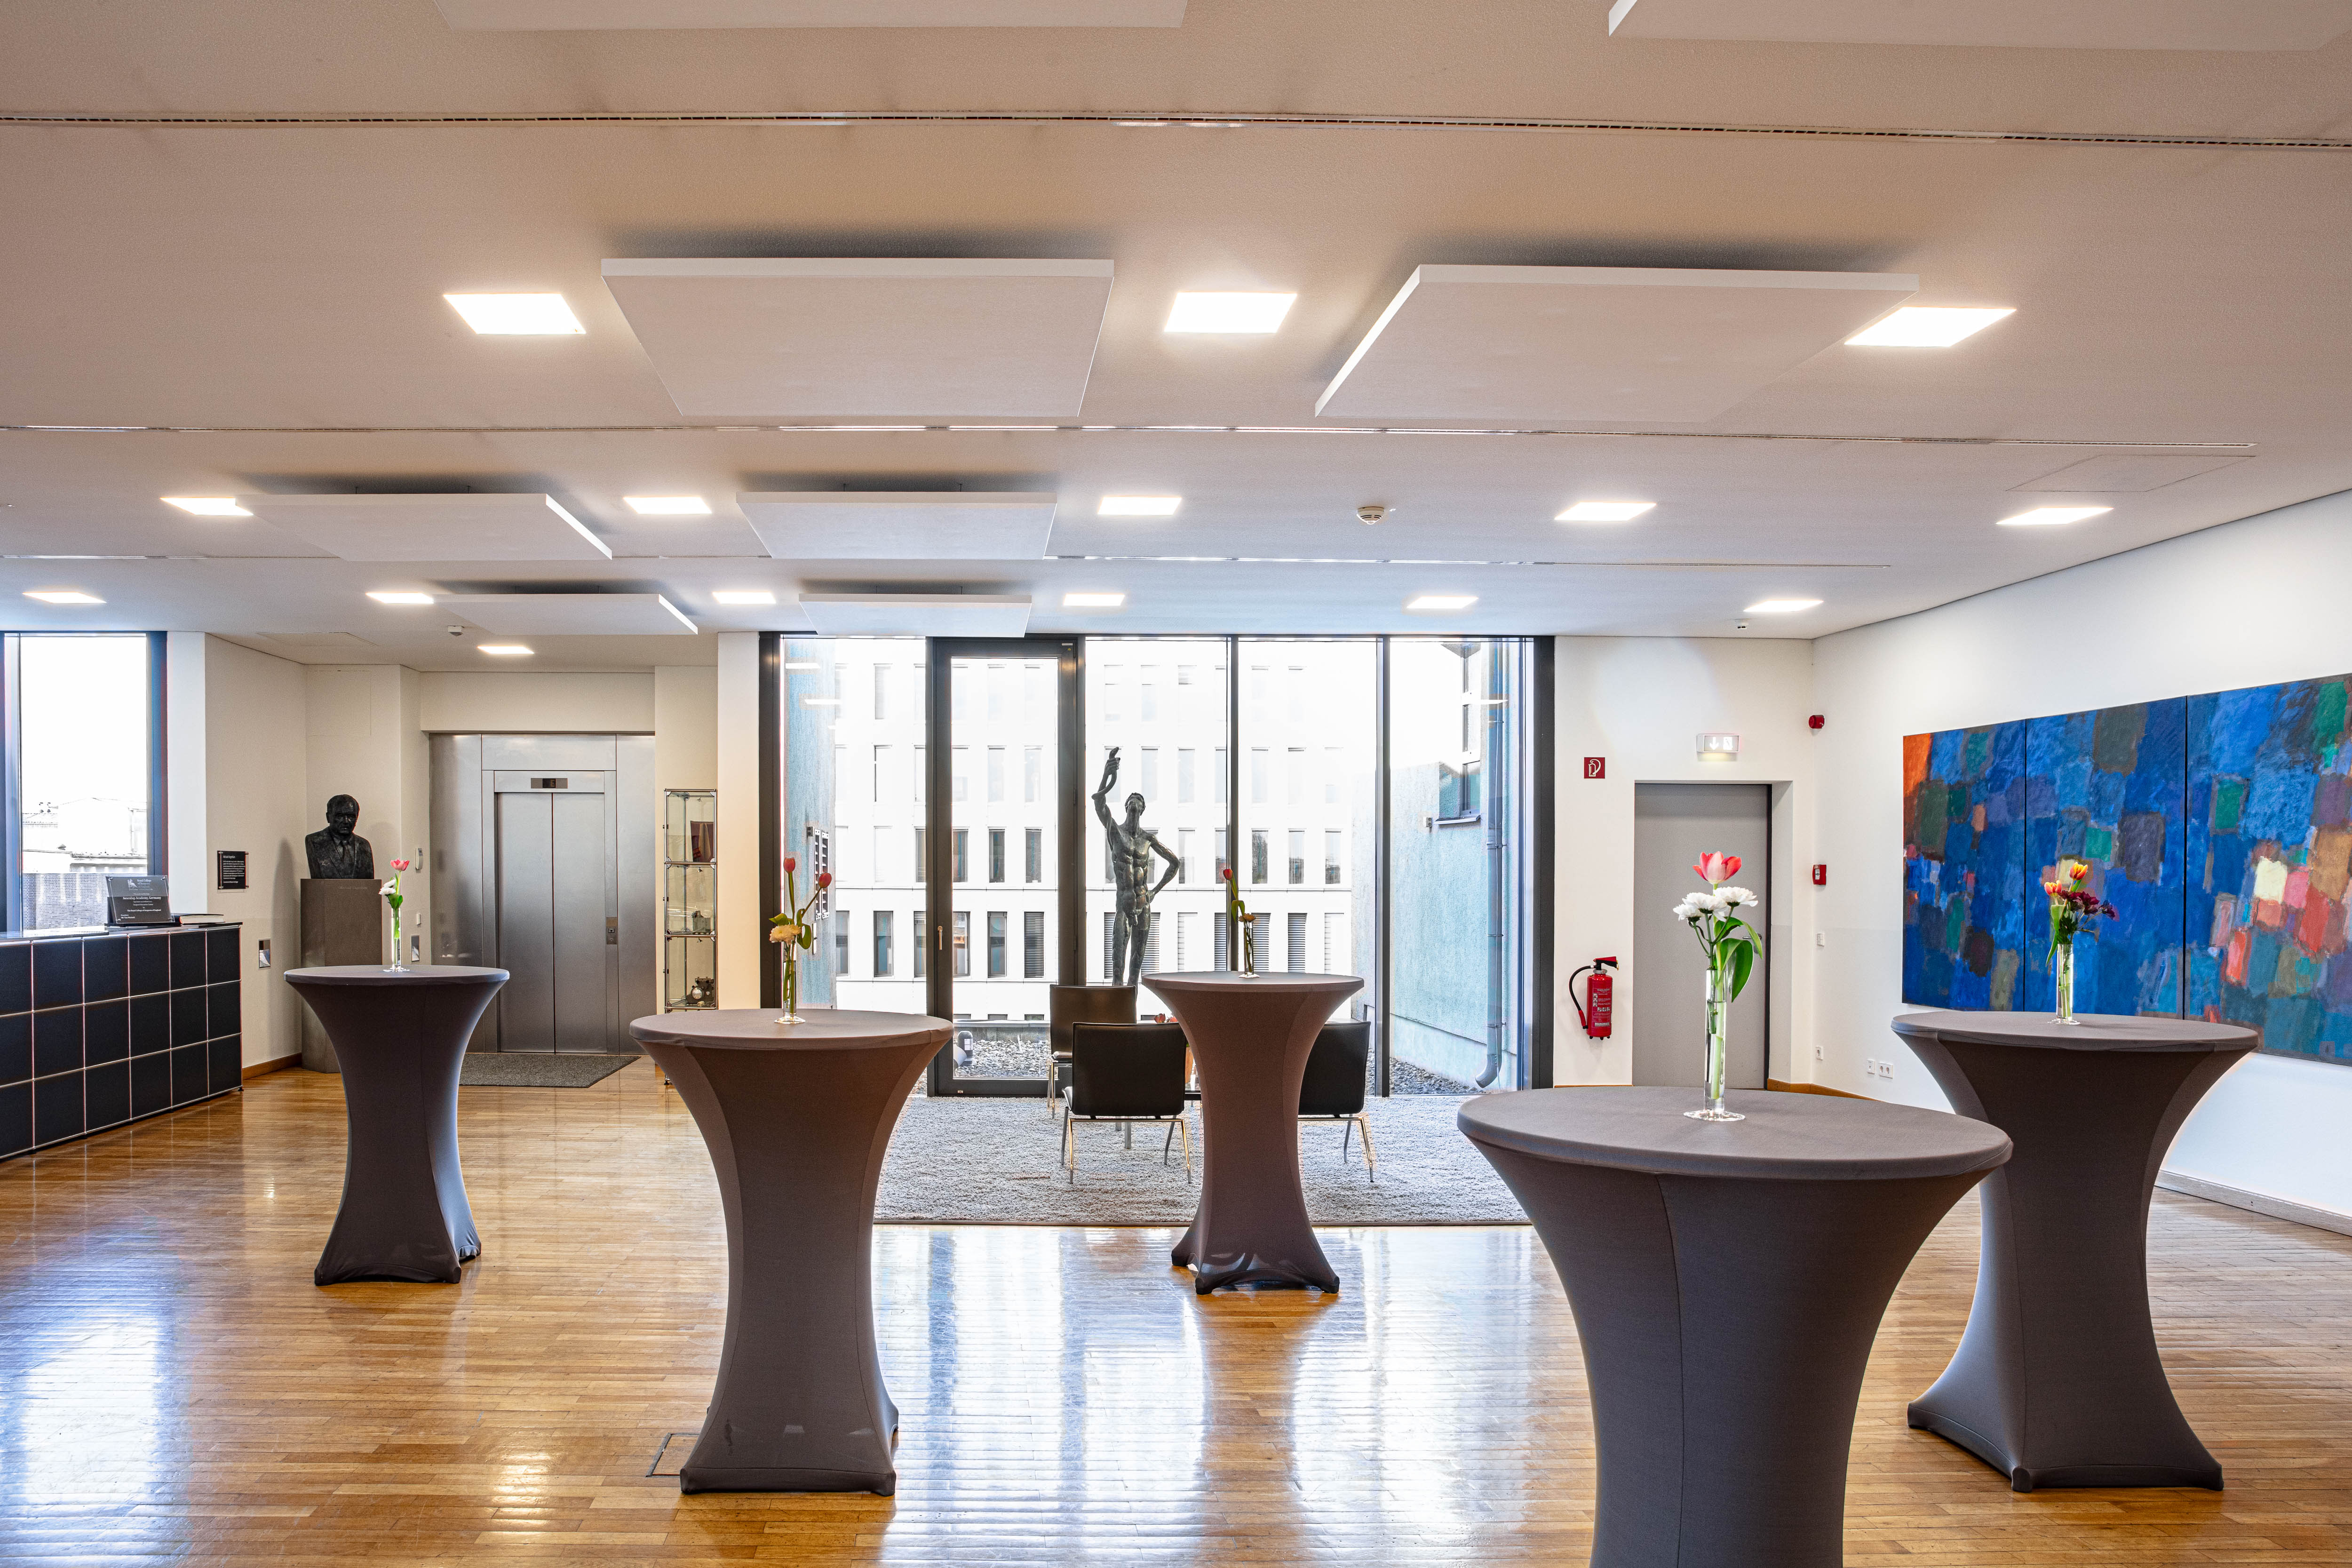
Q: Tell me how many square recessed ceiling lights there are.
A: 15